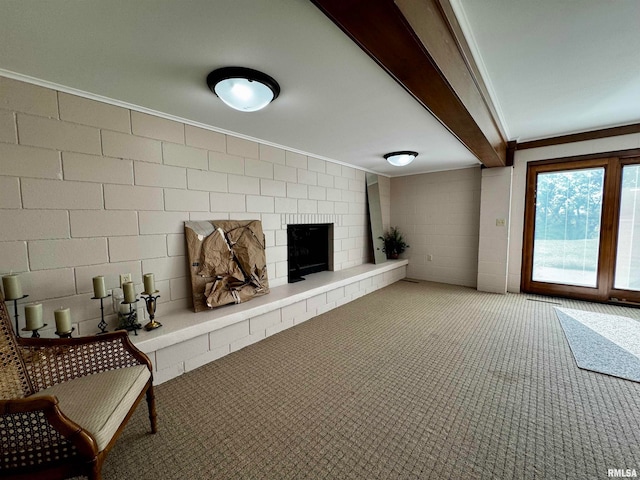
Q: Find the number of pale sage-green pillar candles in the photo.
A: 6